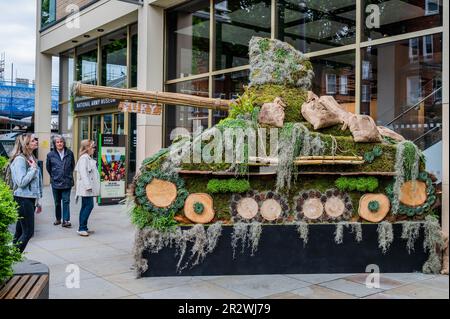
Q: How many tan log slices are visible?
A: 8